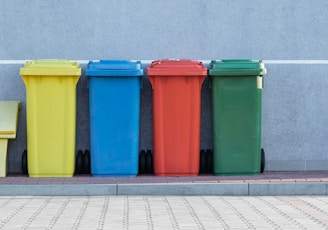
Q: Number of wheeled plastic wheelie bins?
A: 4